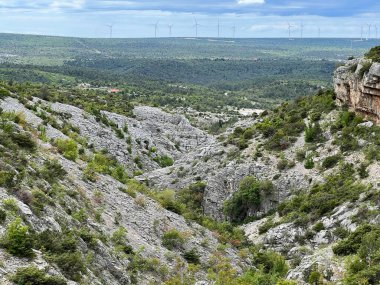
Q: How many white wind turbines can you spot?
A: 12